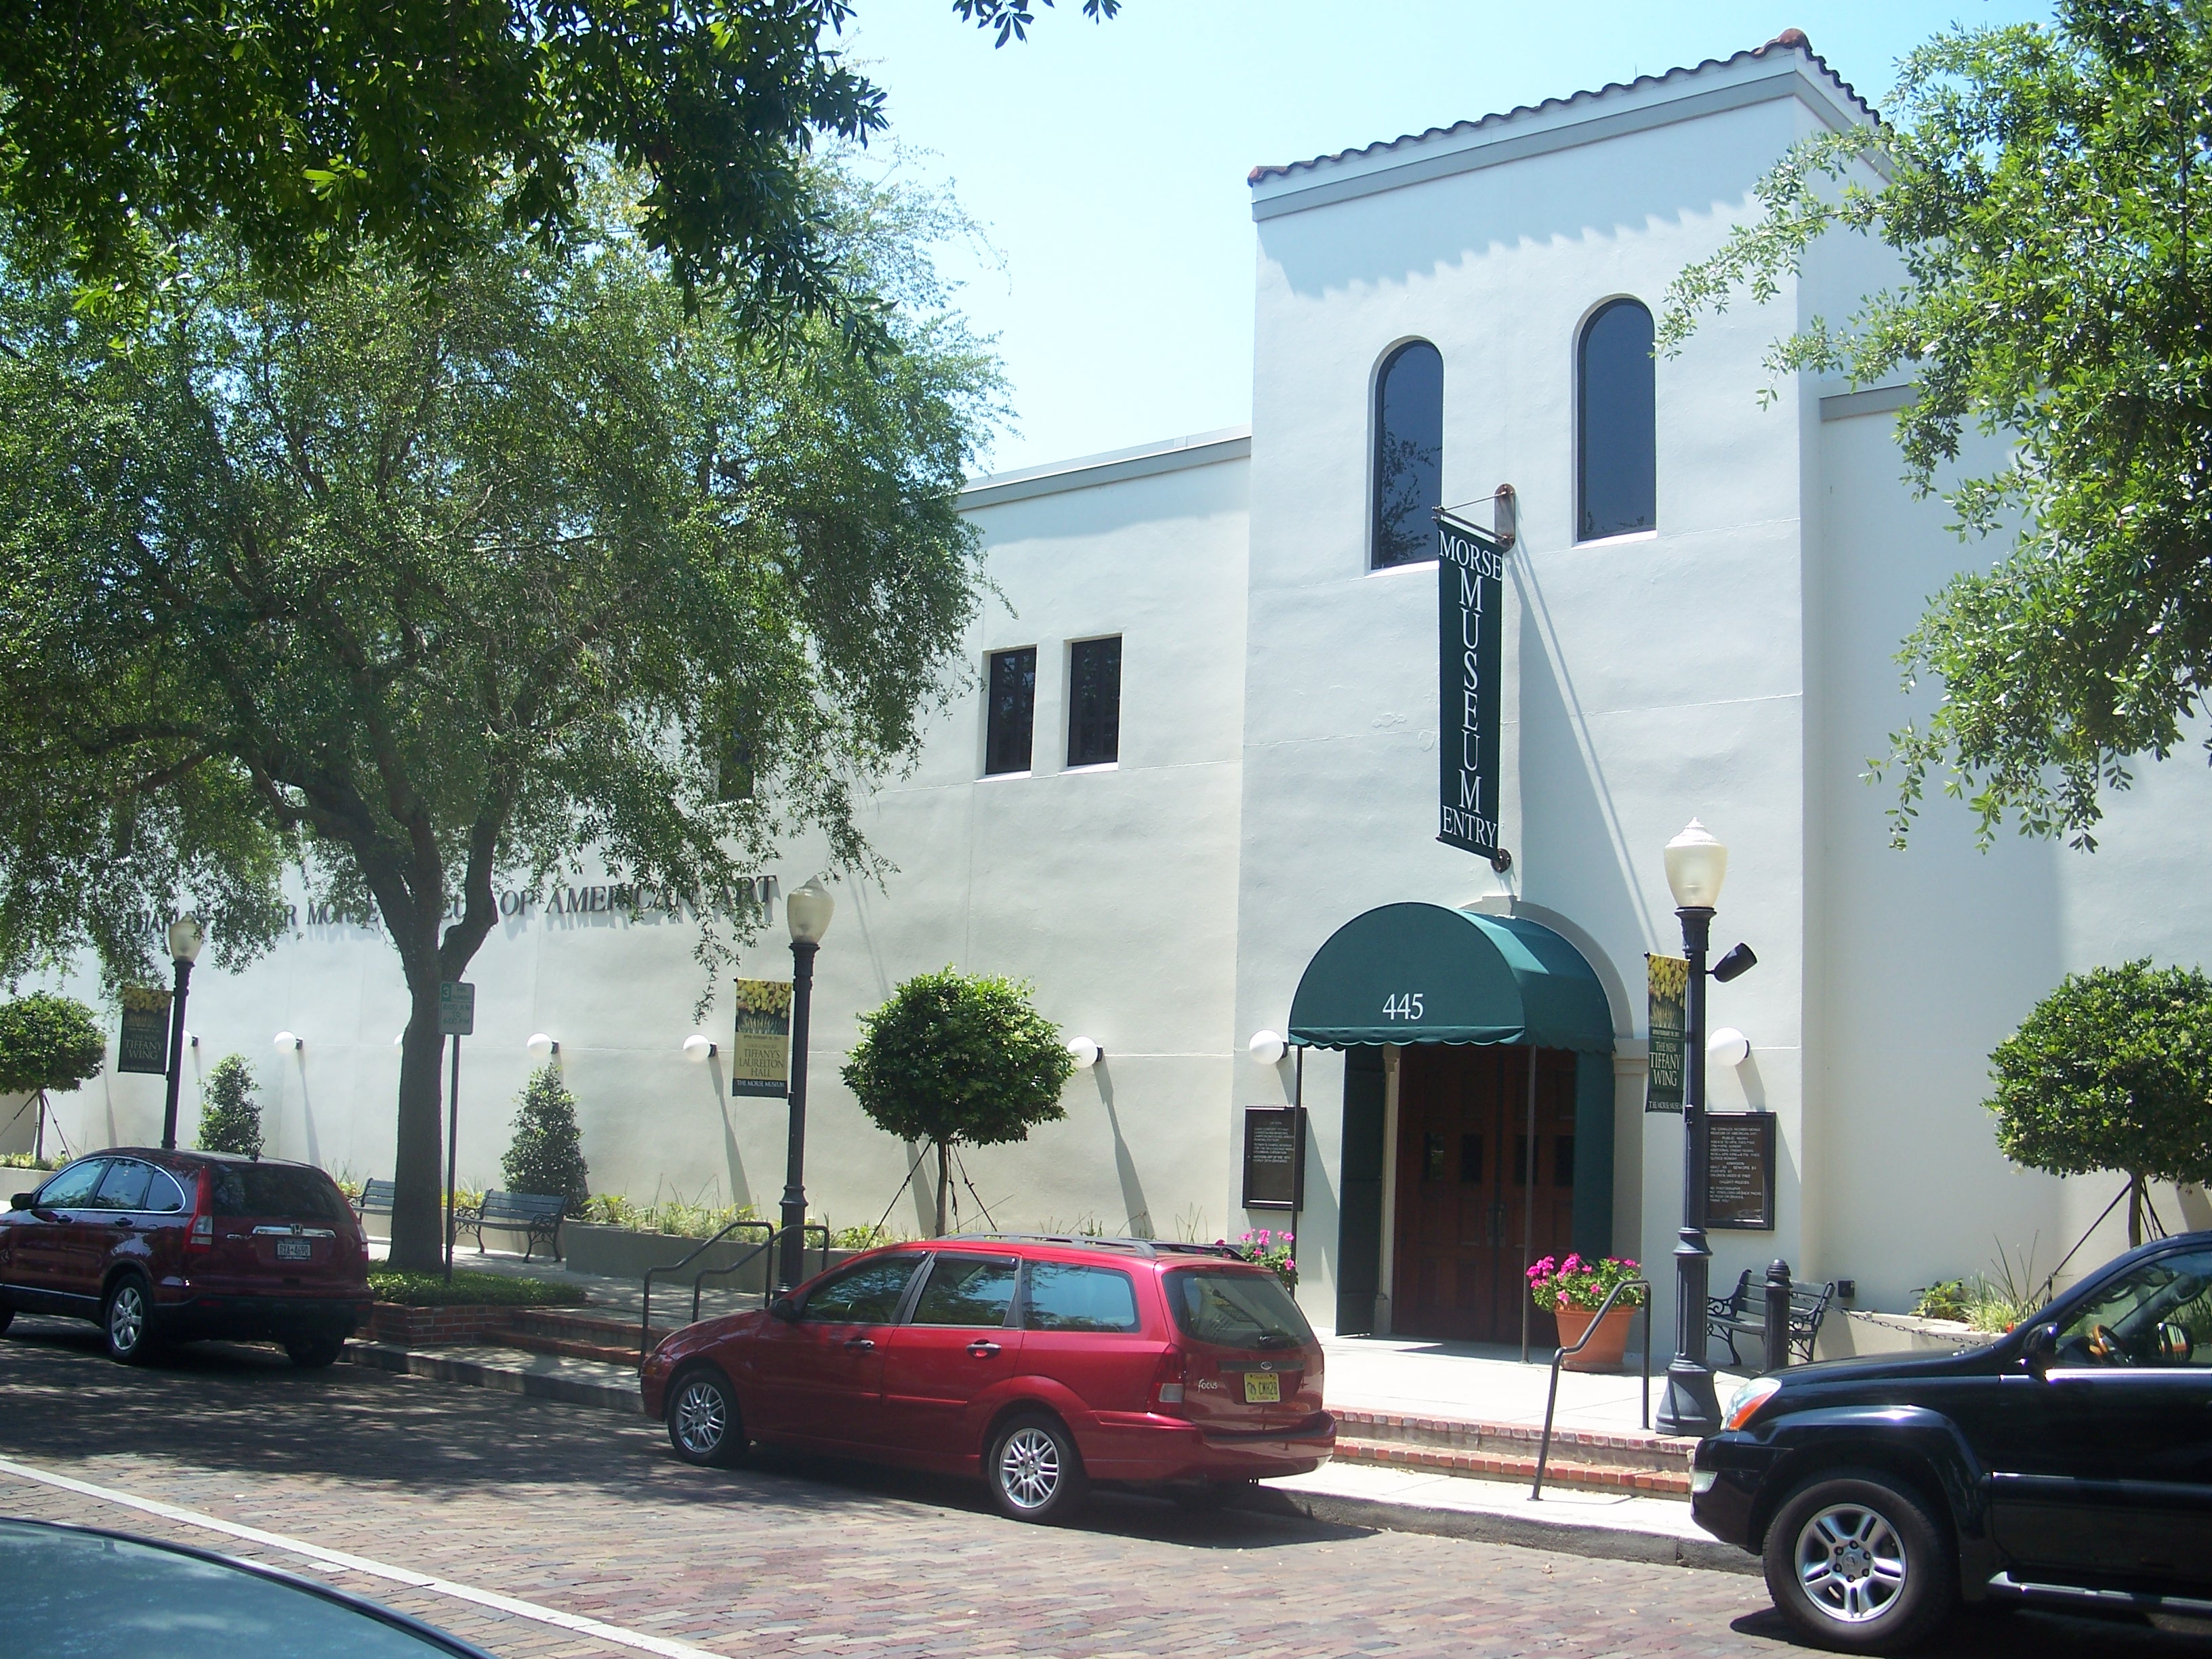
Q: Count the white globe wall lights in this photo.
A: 8